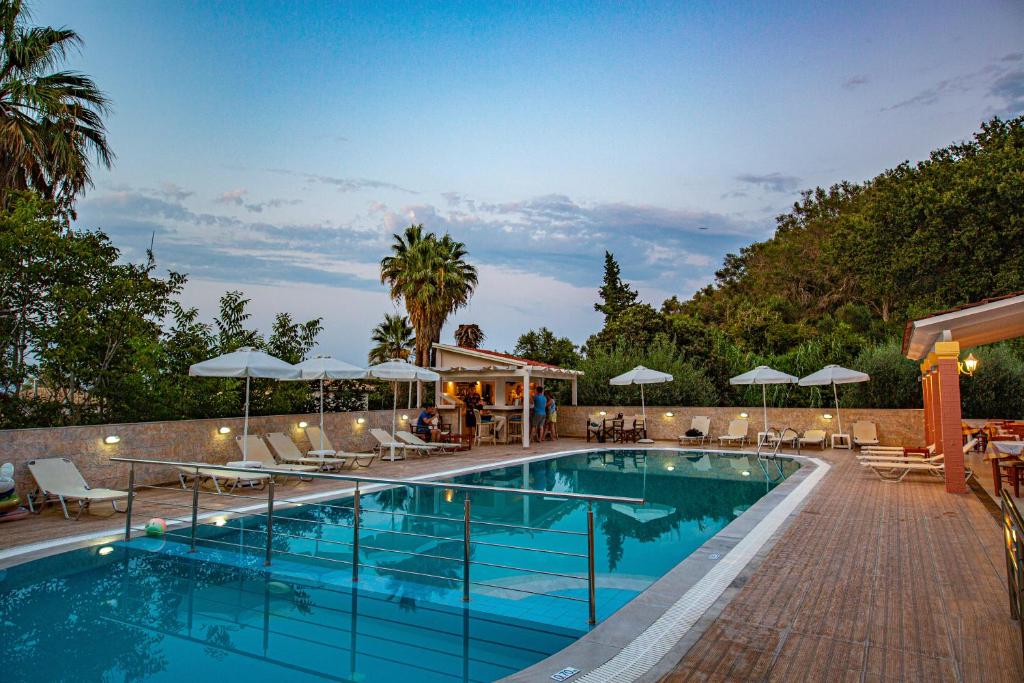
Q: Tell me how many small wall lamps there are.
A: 9